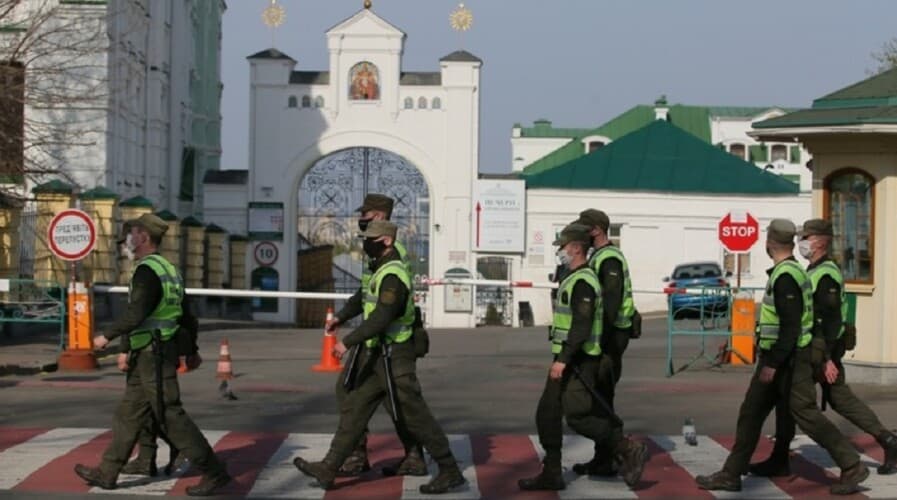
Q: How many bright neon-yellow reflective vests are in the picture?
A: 7